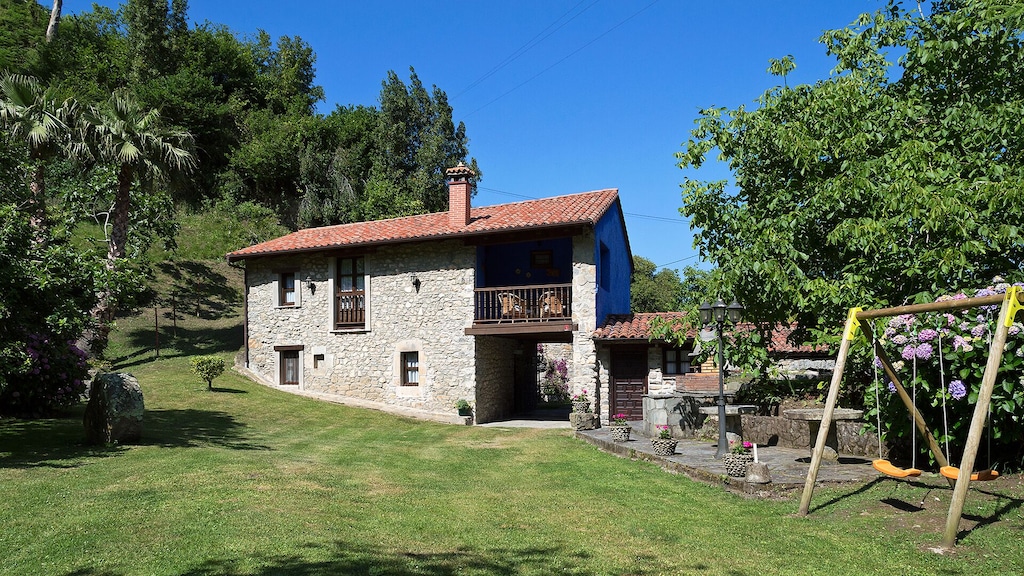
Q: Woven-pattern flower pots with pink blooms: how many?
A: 4